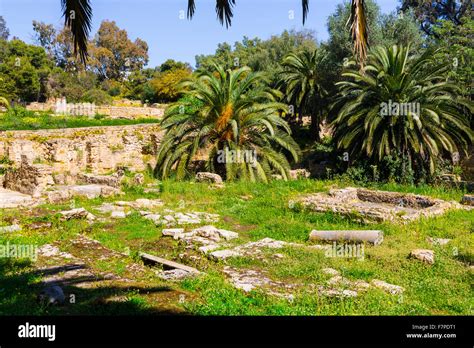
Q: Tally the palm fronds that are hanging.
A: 5